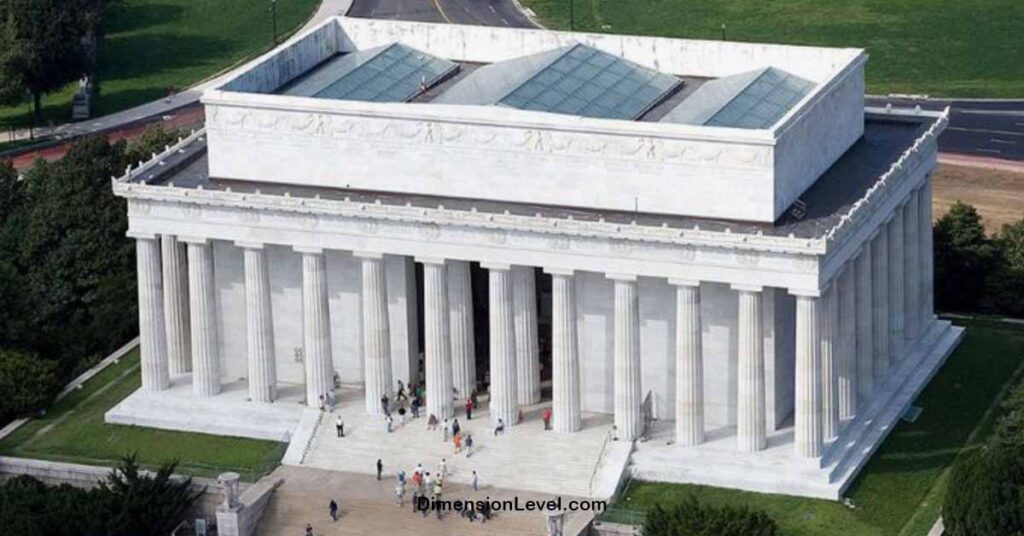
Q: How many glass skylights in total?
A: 3